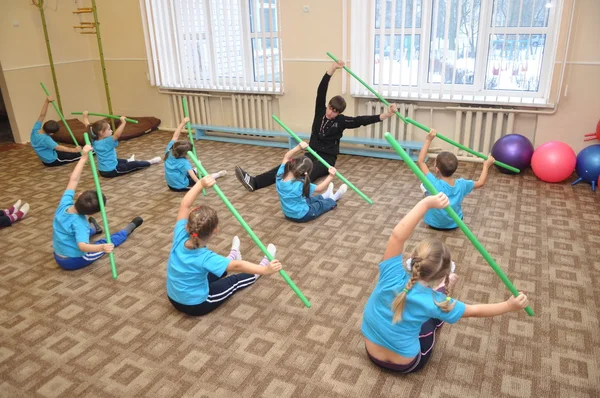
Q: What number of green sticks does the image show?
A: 9